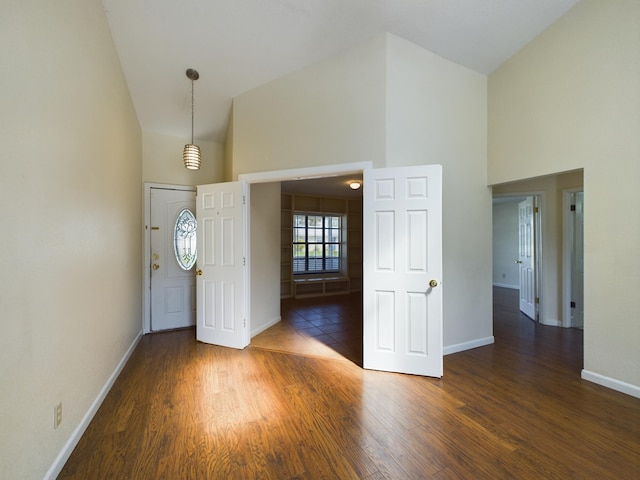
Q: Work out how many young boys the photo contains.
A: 0